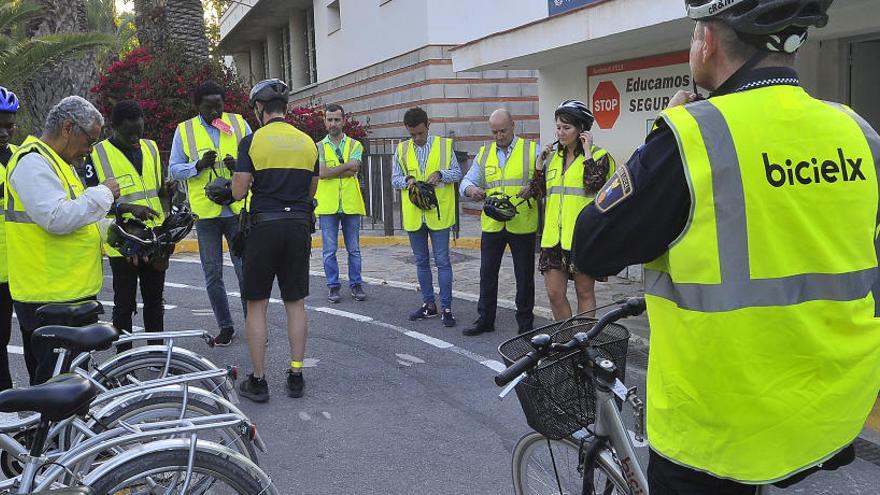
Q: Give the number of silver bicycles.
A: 4